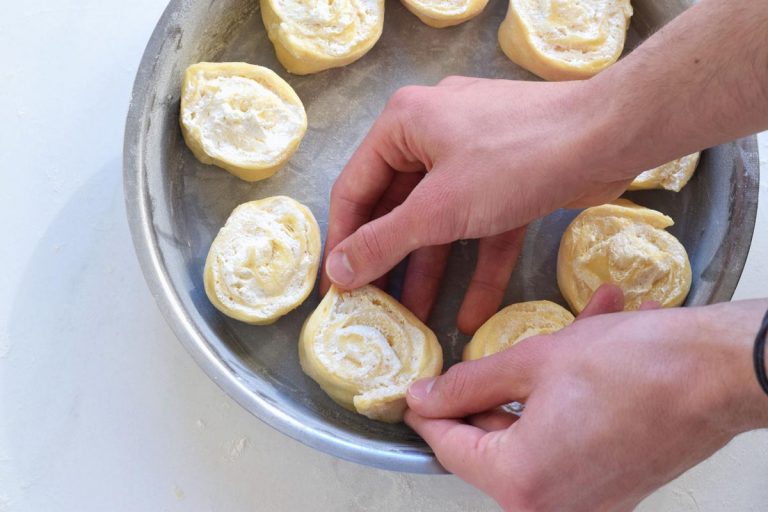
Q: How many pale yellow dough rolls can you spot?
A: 9